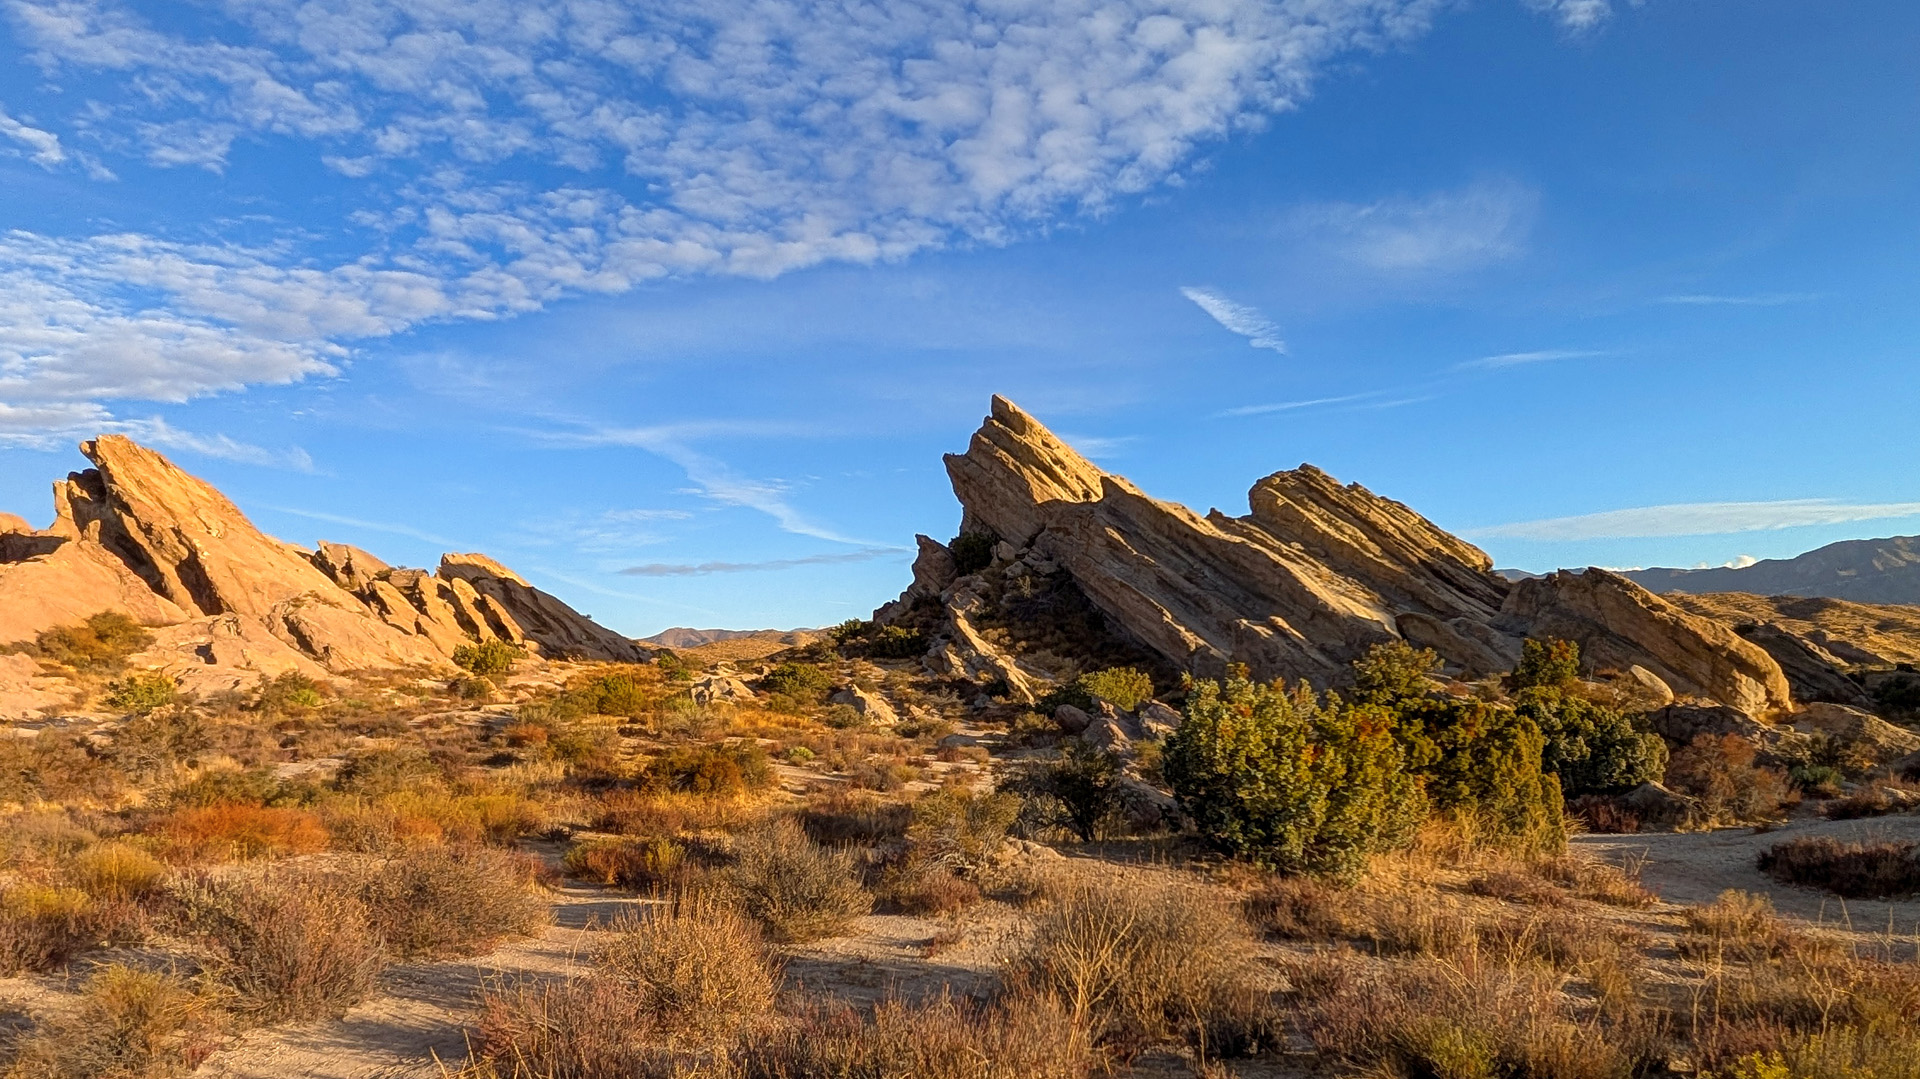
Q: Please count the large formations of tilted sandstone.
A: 2